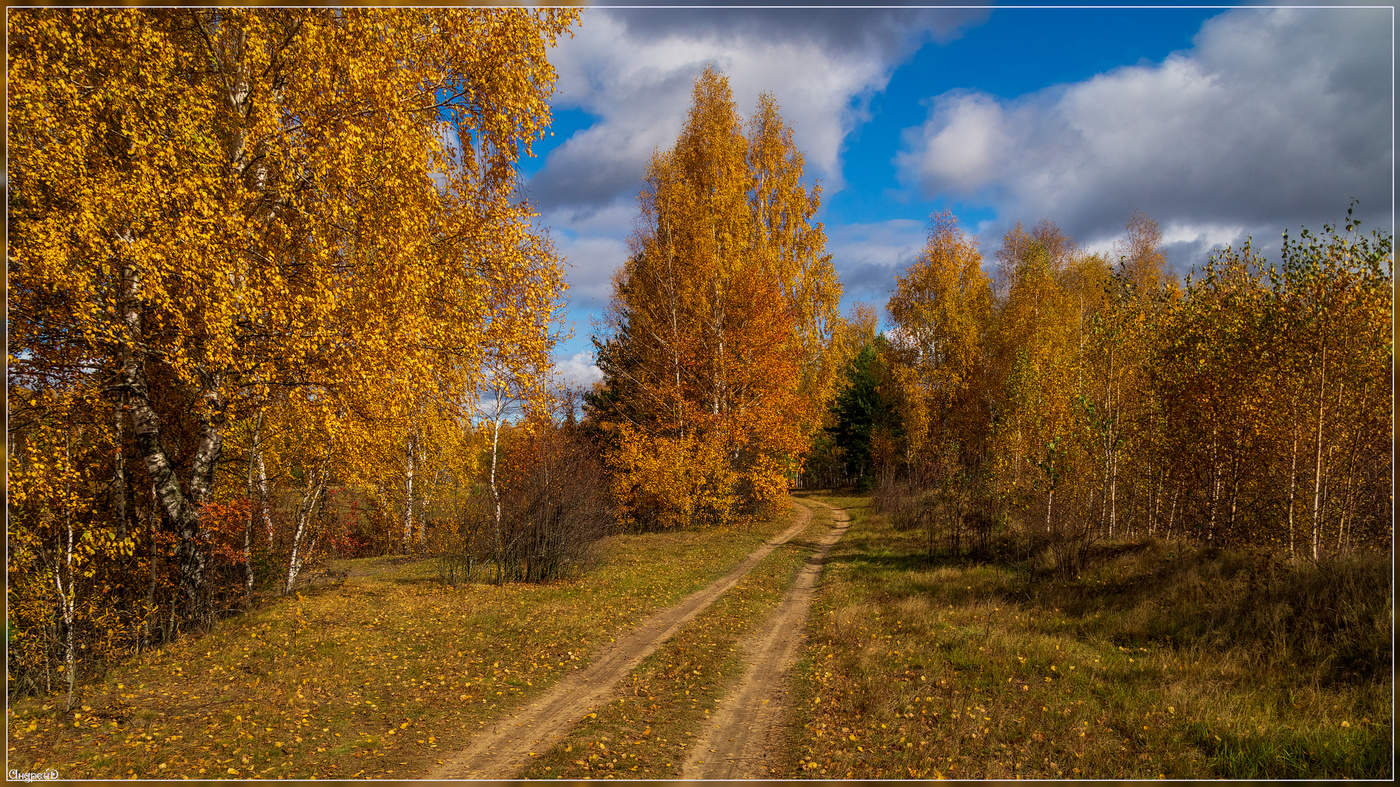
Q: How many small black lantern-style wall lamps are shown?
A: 0